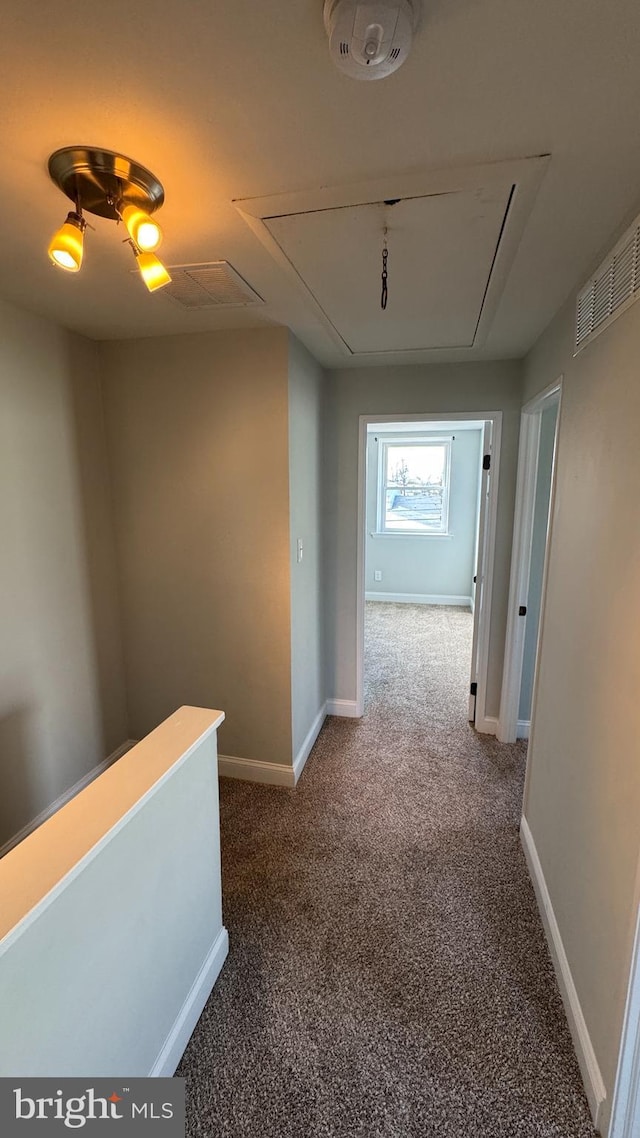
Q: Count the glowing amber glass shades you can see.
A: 3